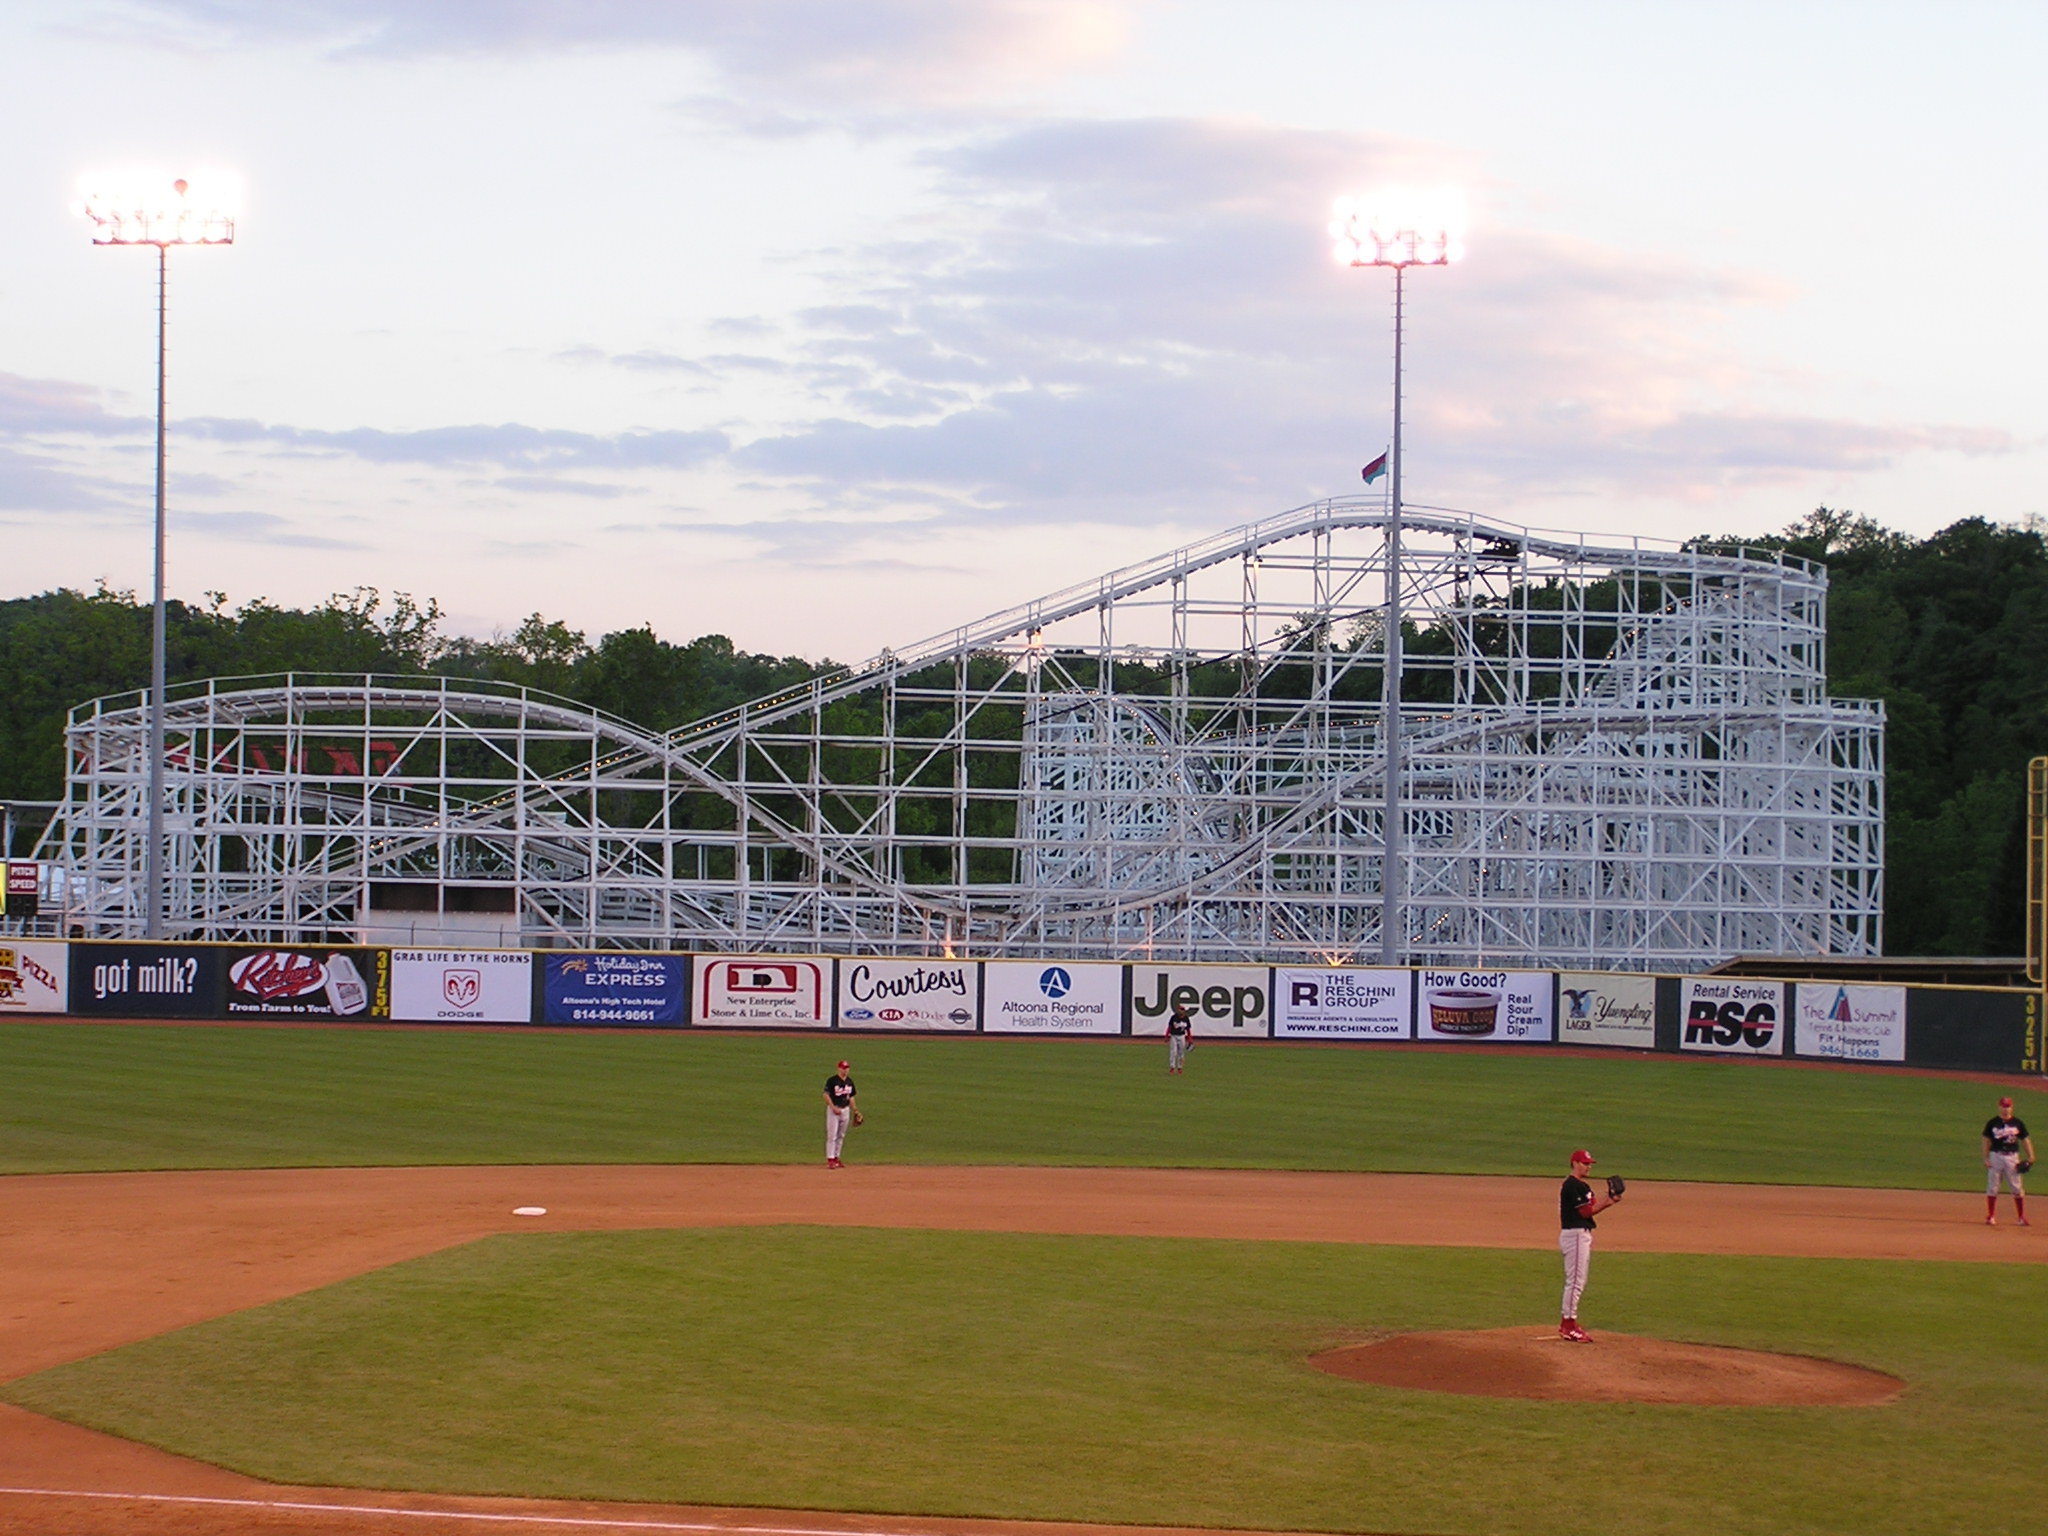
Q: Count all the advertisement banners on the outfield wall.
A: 14